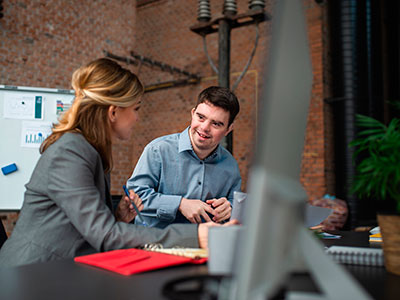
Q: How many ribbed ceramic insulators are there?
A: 3